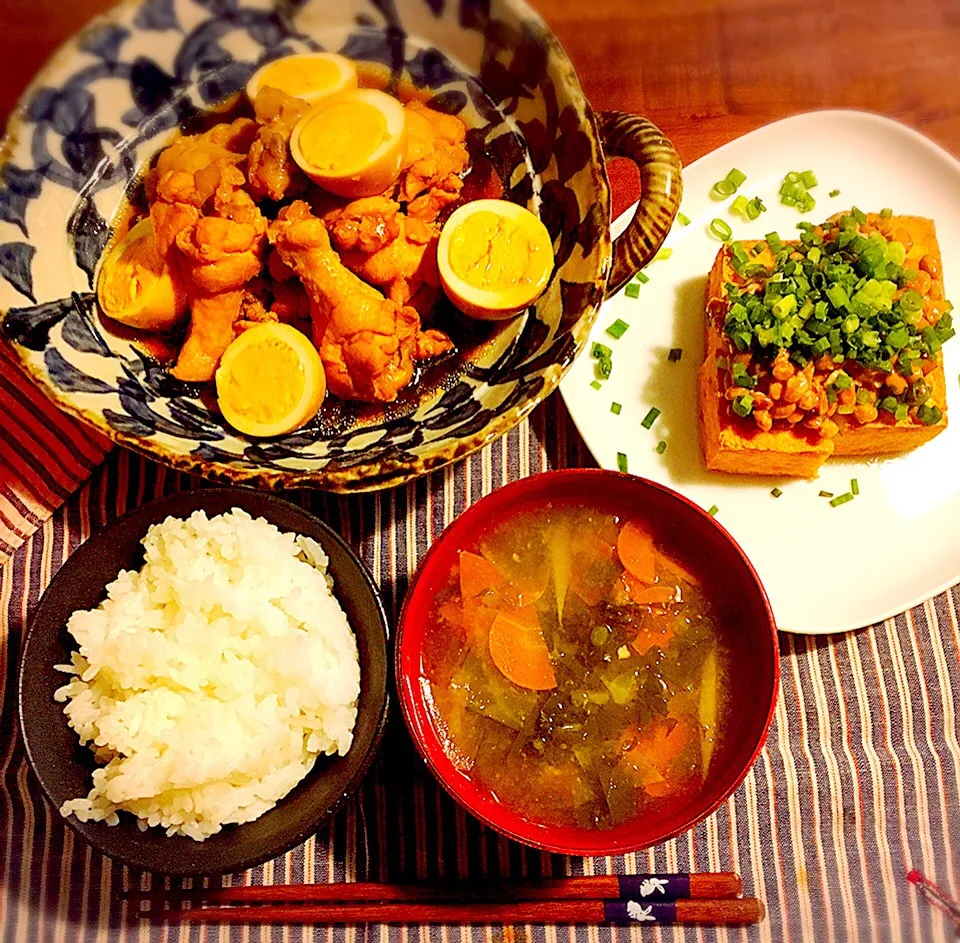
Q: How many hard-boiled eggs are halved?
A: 5